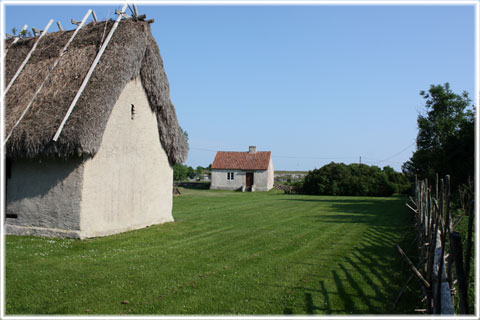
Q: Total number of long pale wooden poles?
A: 4